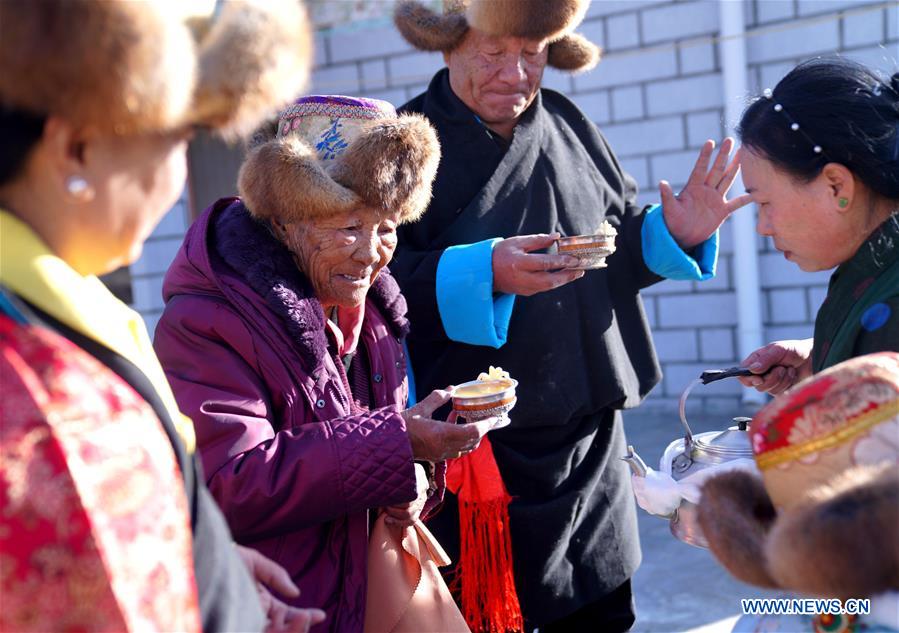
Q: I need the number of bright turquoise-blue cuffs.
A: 2